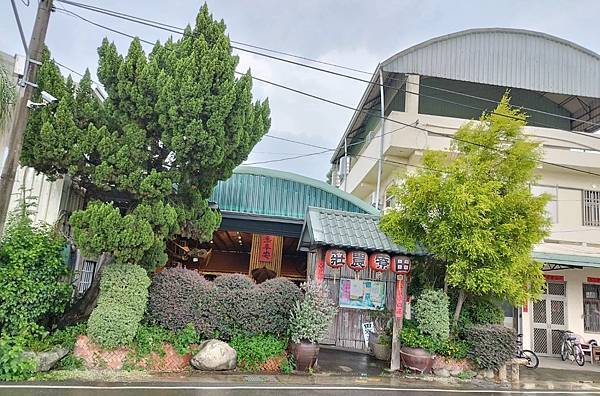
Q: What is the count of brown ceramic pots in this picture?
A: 2